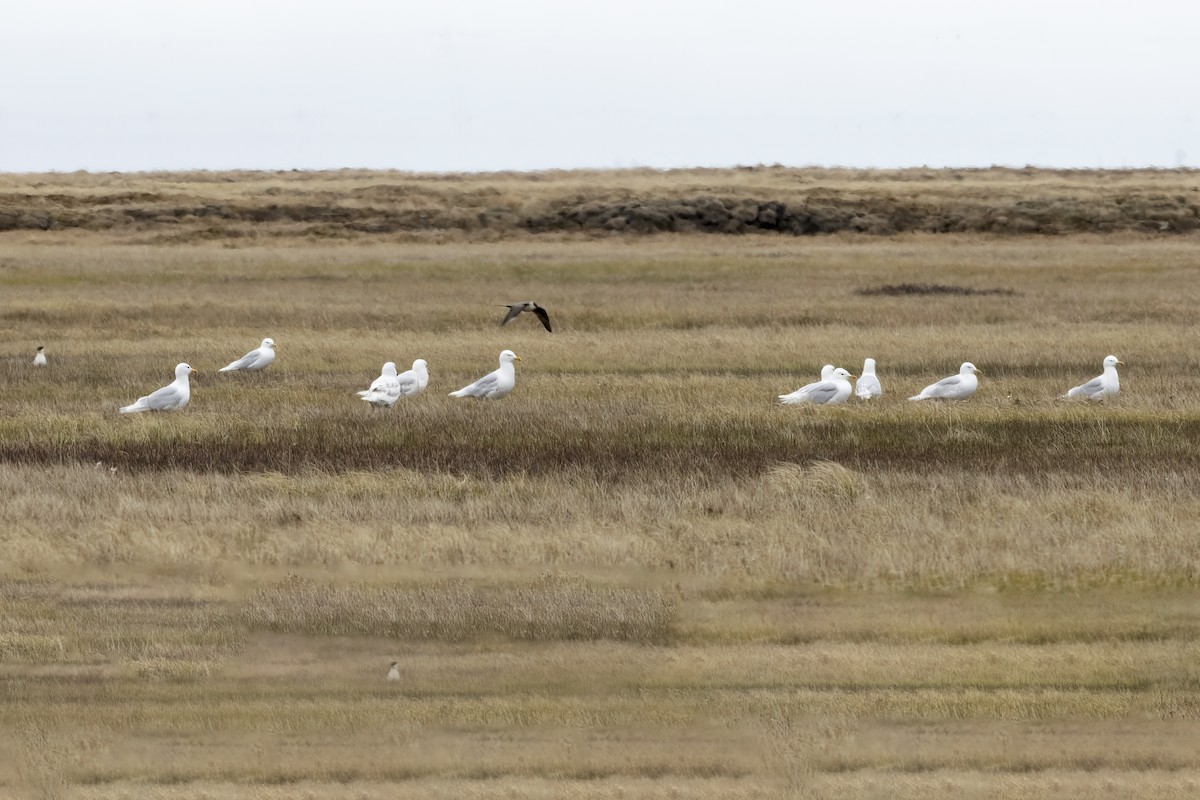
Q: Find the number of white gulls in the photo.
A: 10